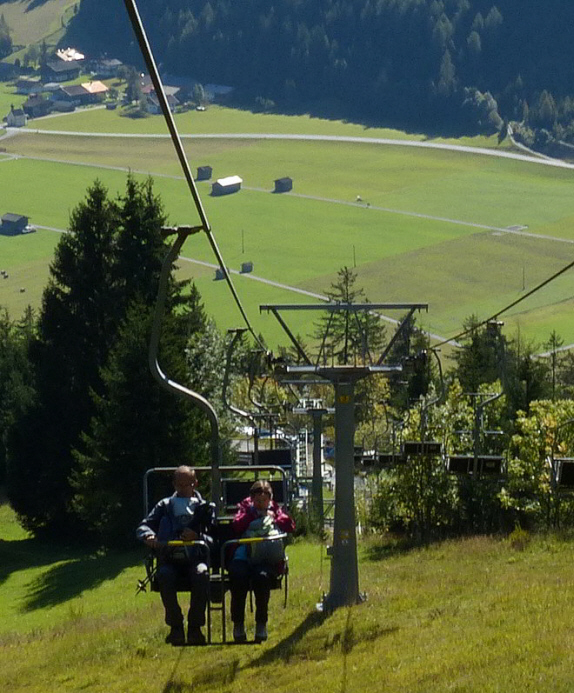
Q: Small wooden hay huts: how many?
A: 6